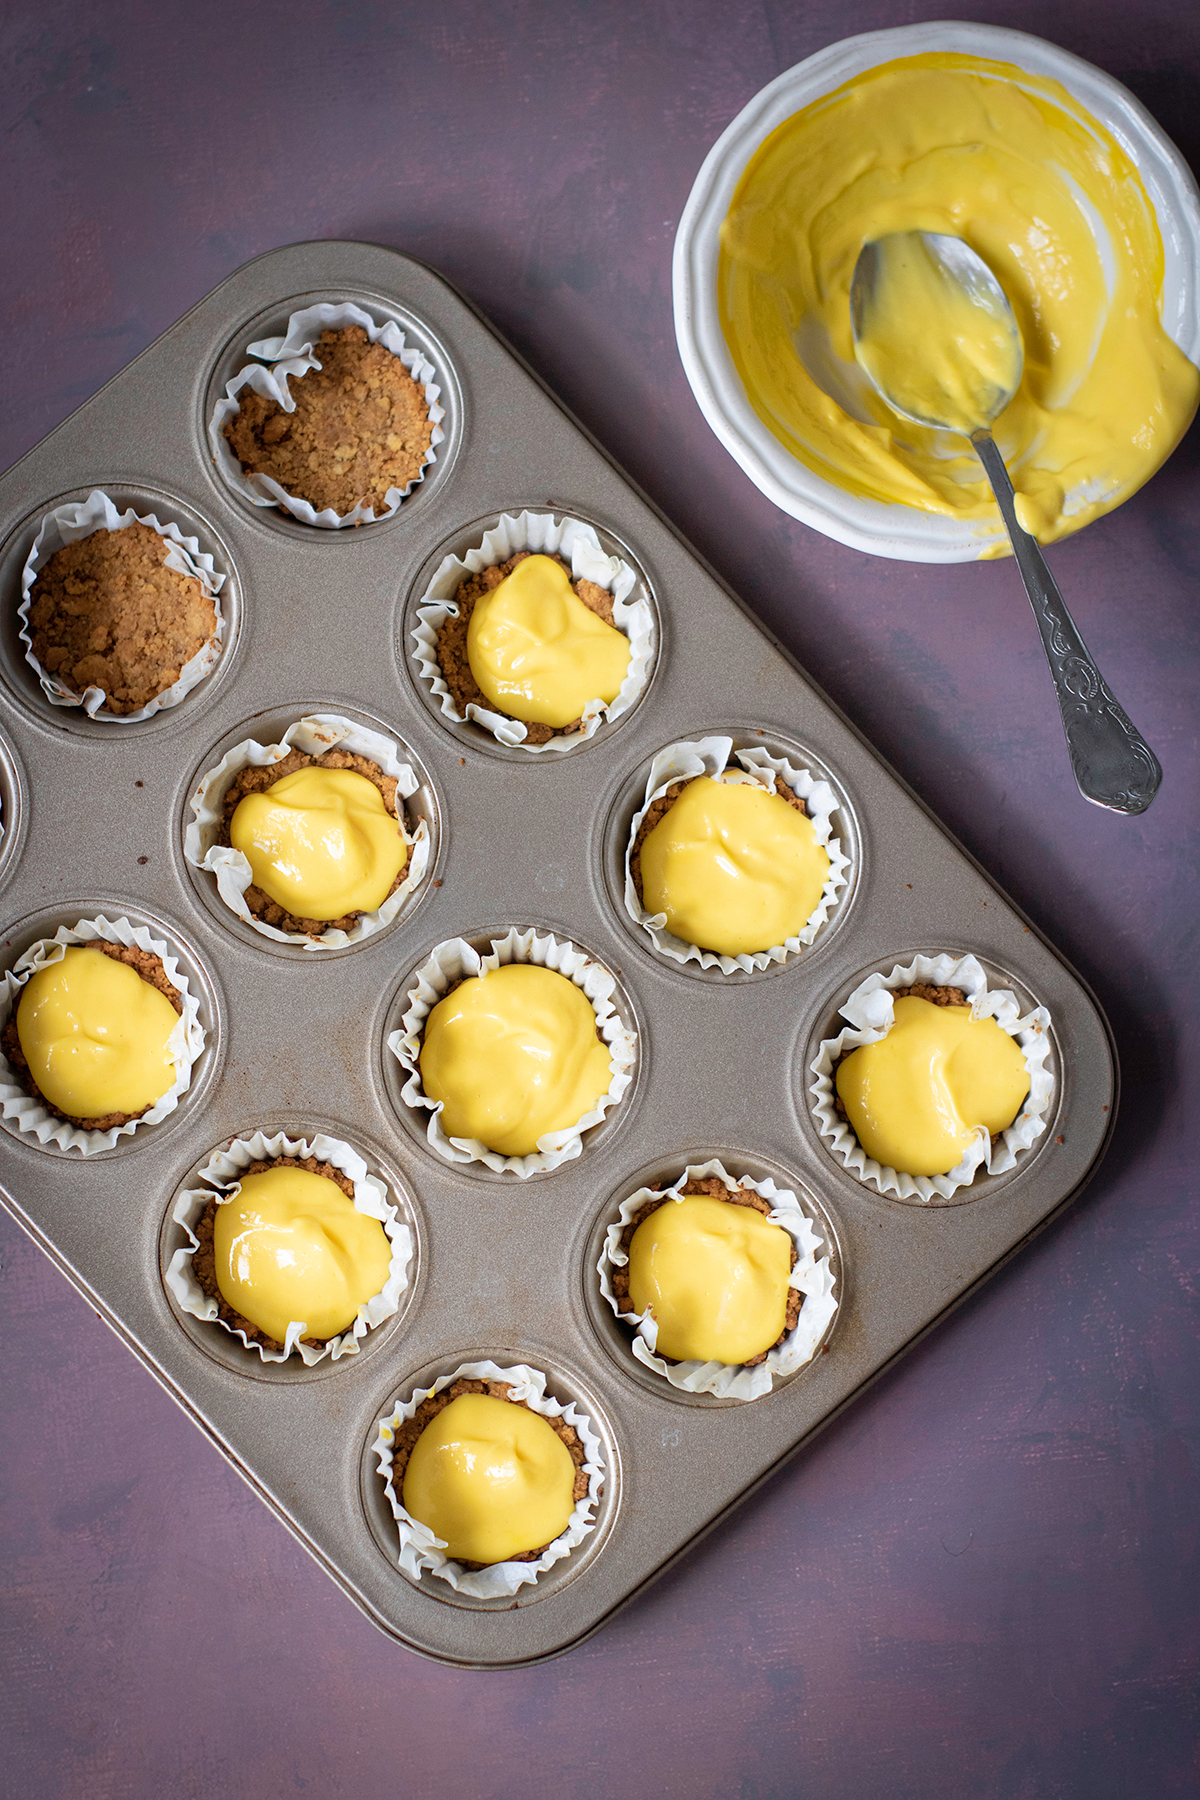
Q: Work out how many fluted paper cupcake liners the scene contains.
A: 11